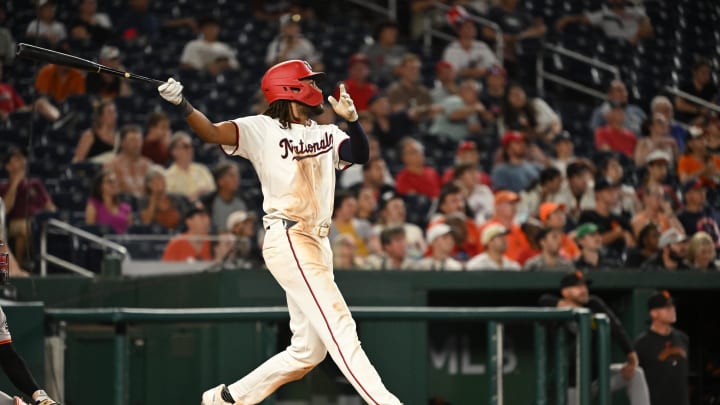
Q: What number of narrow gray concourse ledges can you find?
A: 1